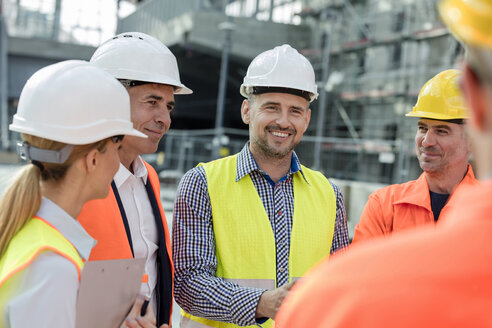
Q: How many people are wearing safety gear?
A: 5